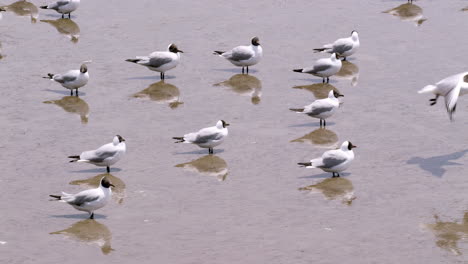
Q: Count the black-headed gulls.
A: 12